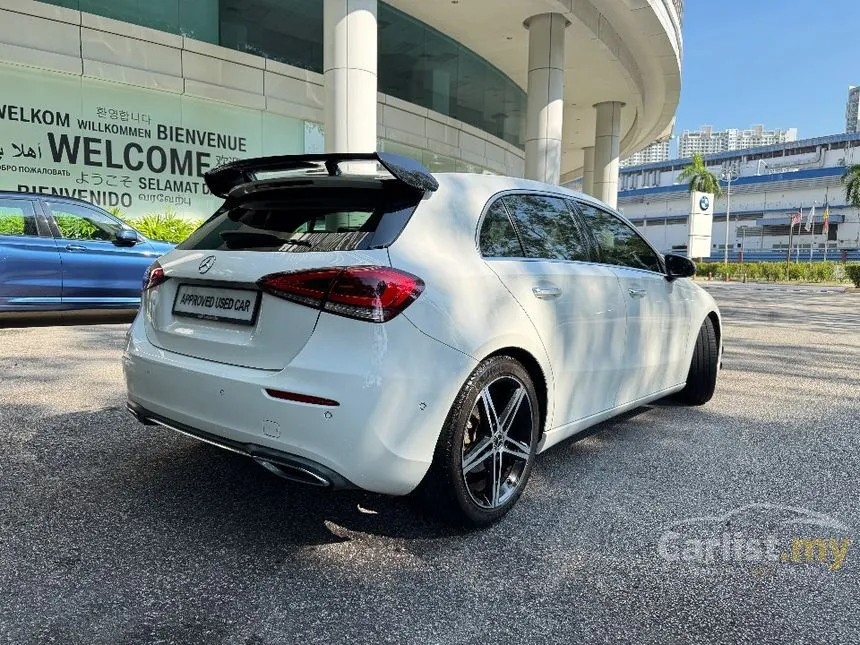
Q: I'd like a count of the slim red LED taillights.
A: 2